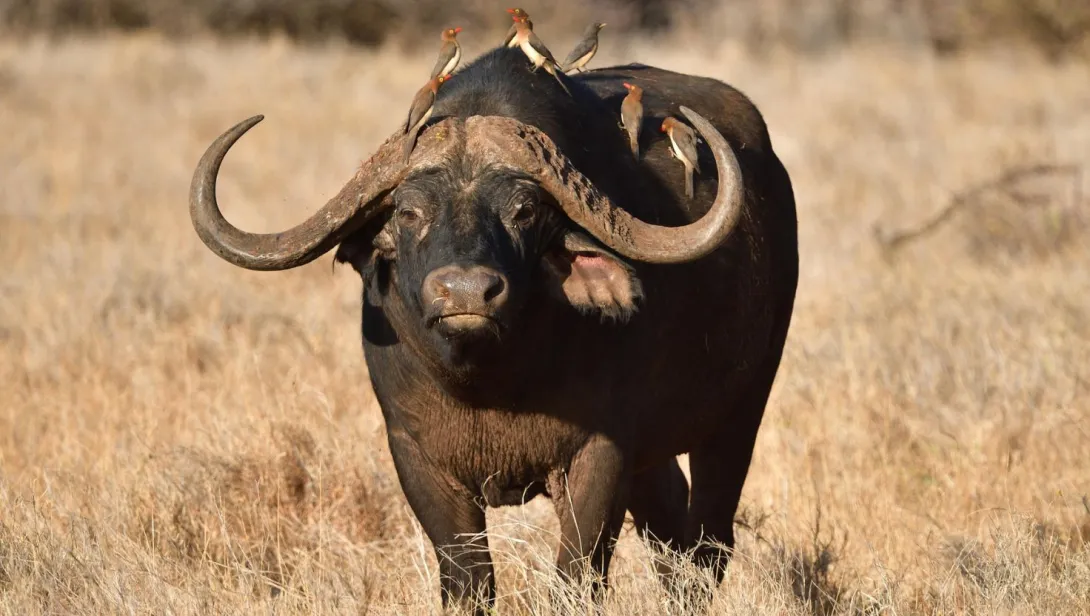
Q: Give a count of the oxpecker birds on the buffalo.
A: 7